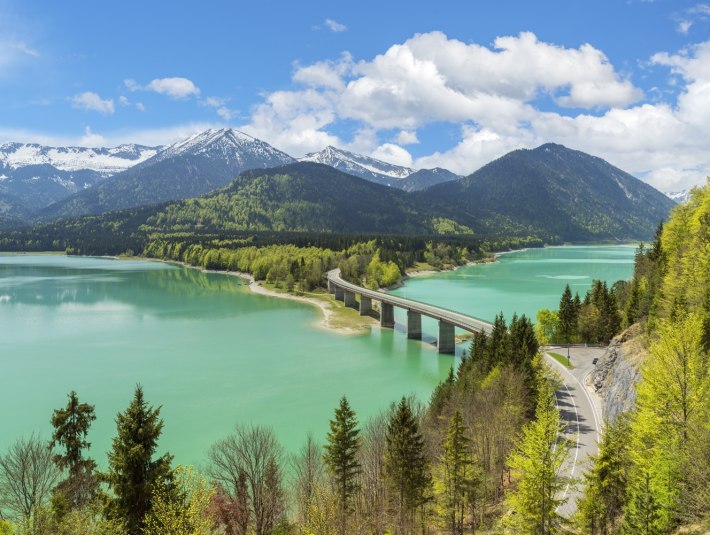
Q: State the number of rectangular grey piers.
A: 7